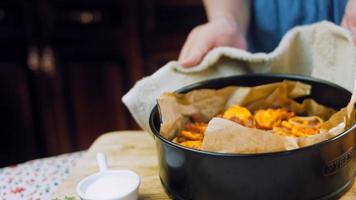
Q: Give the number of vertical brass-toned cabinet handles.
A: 2